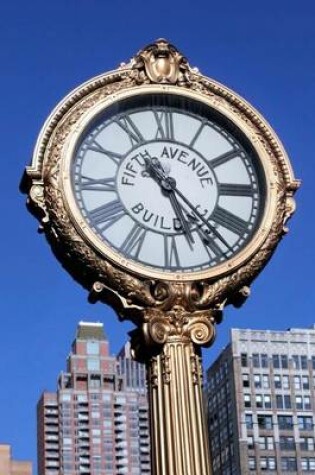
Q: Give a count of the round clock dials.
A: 1